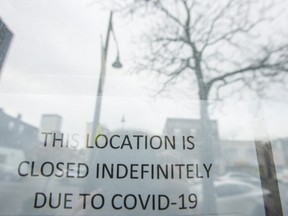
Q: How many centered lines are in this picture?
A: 3